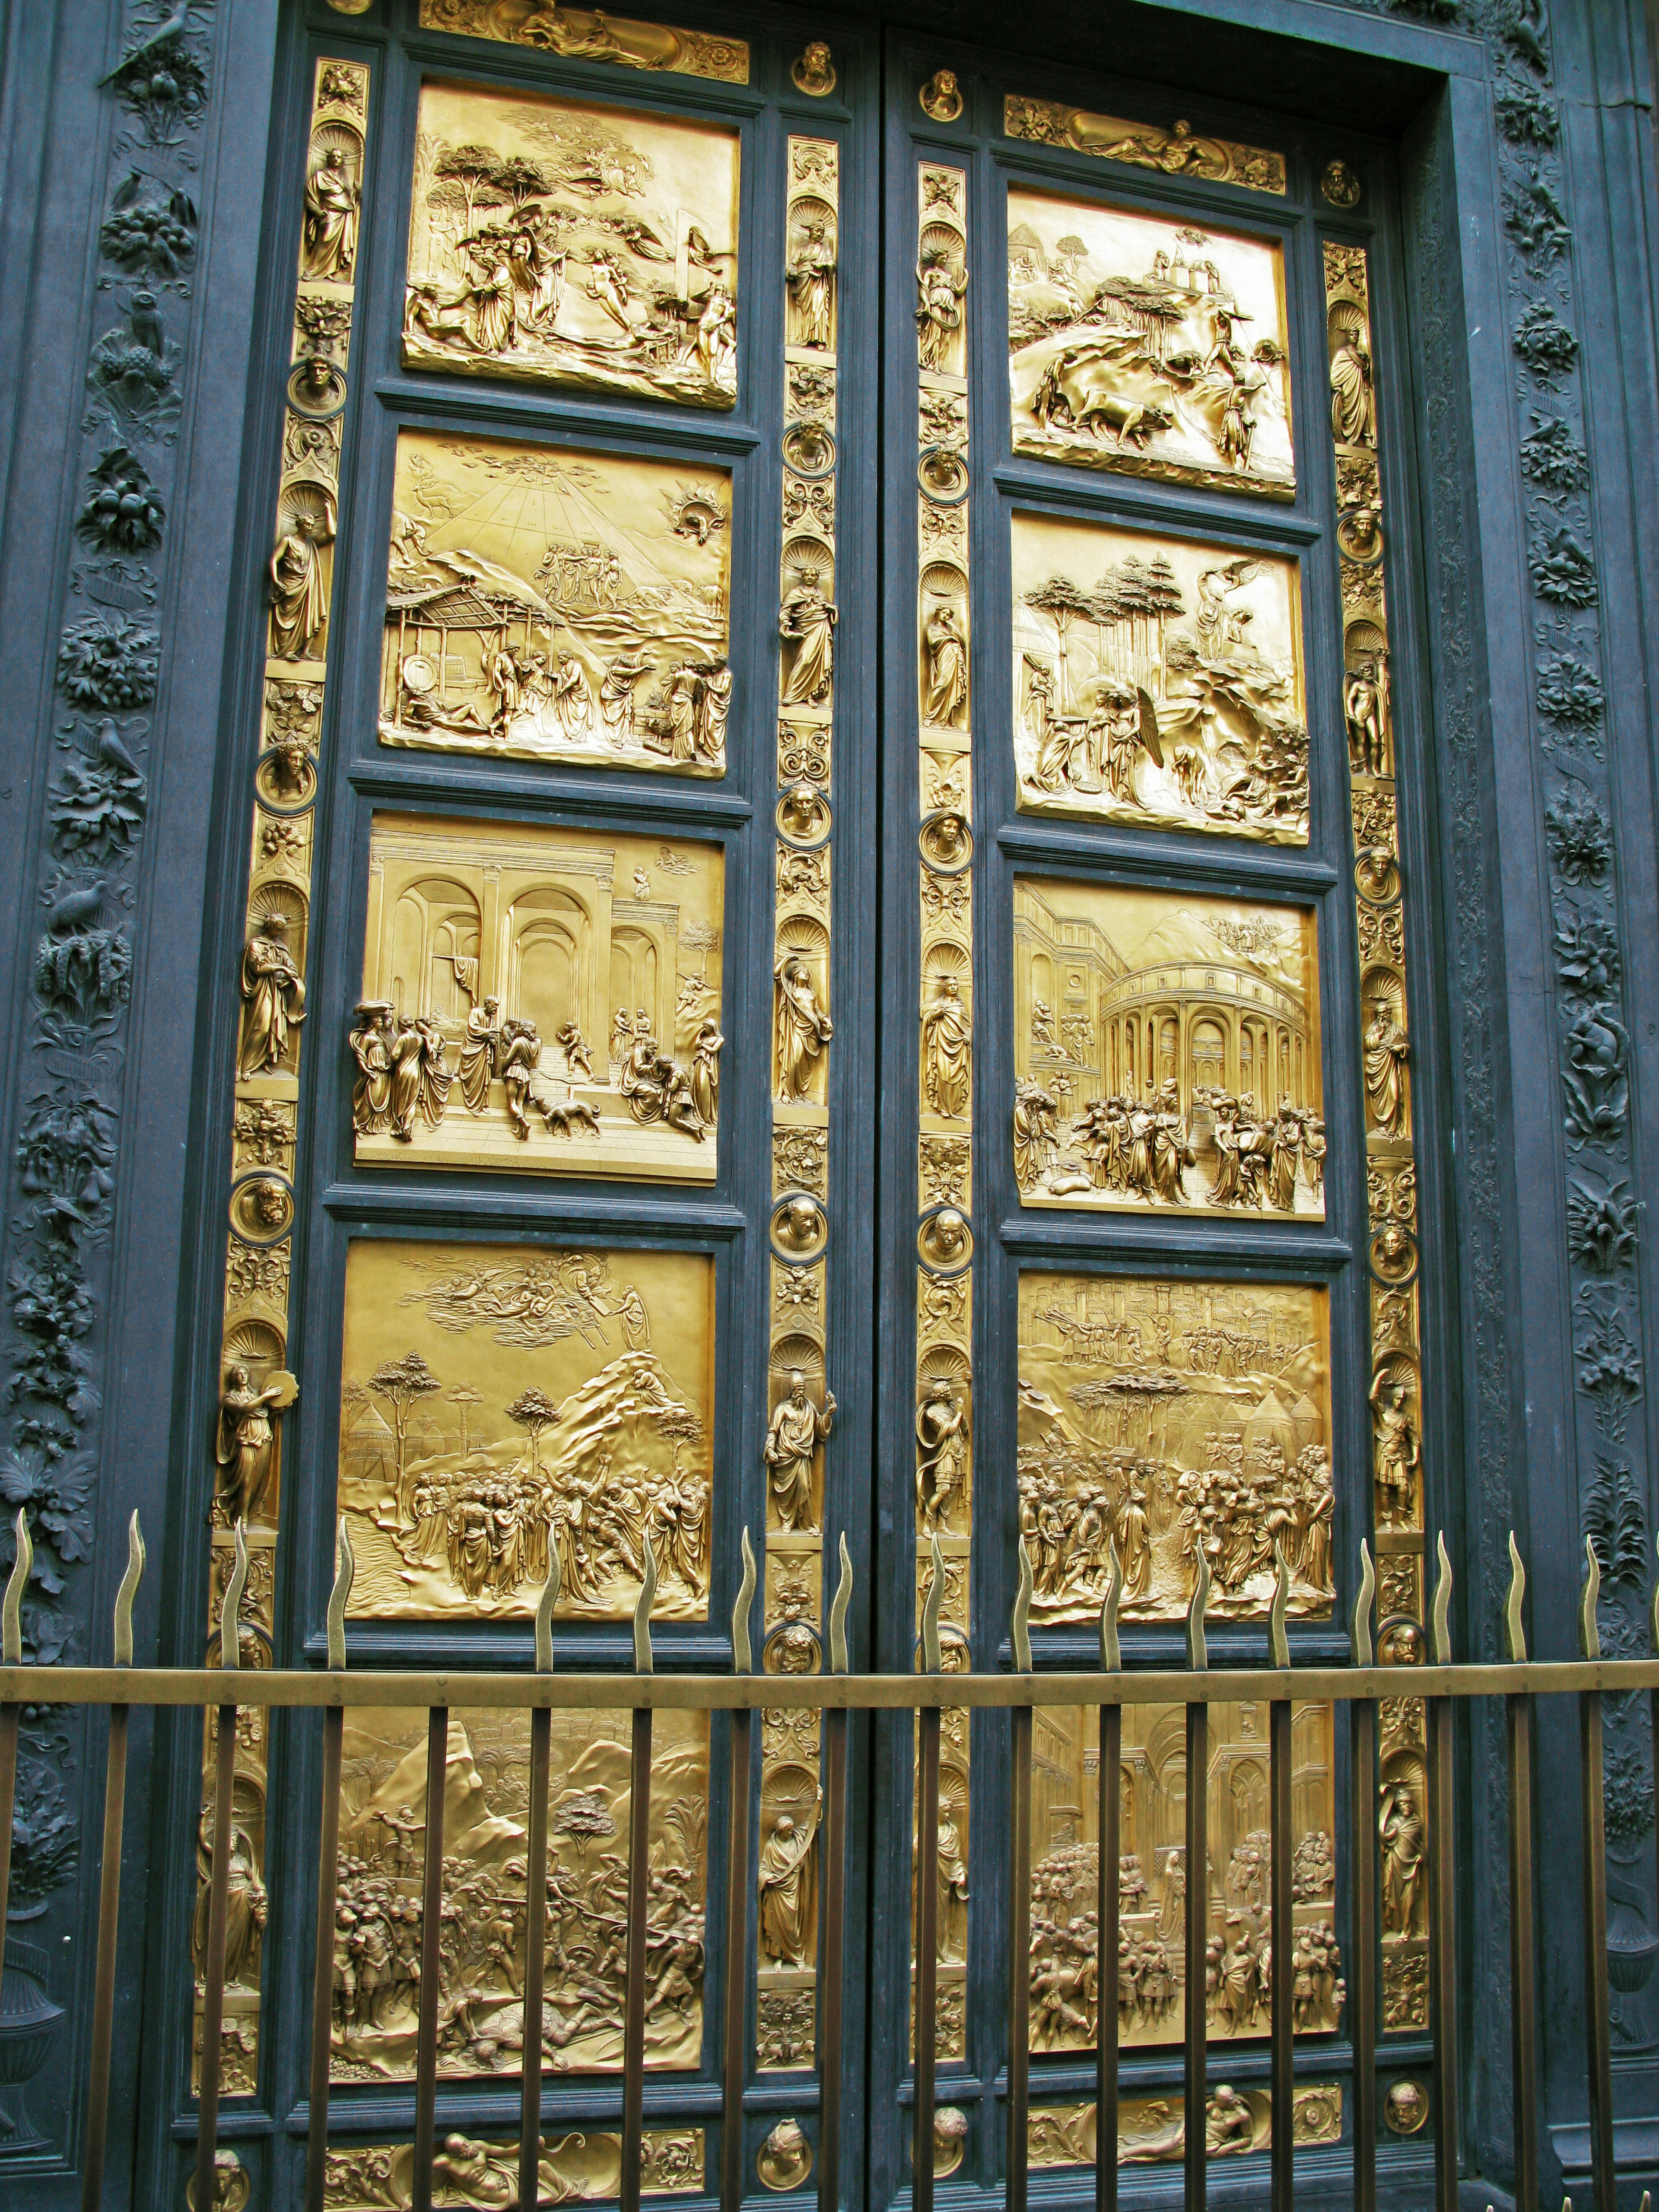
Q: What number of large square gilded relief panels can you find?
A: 10